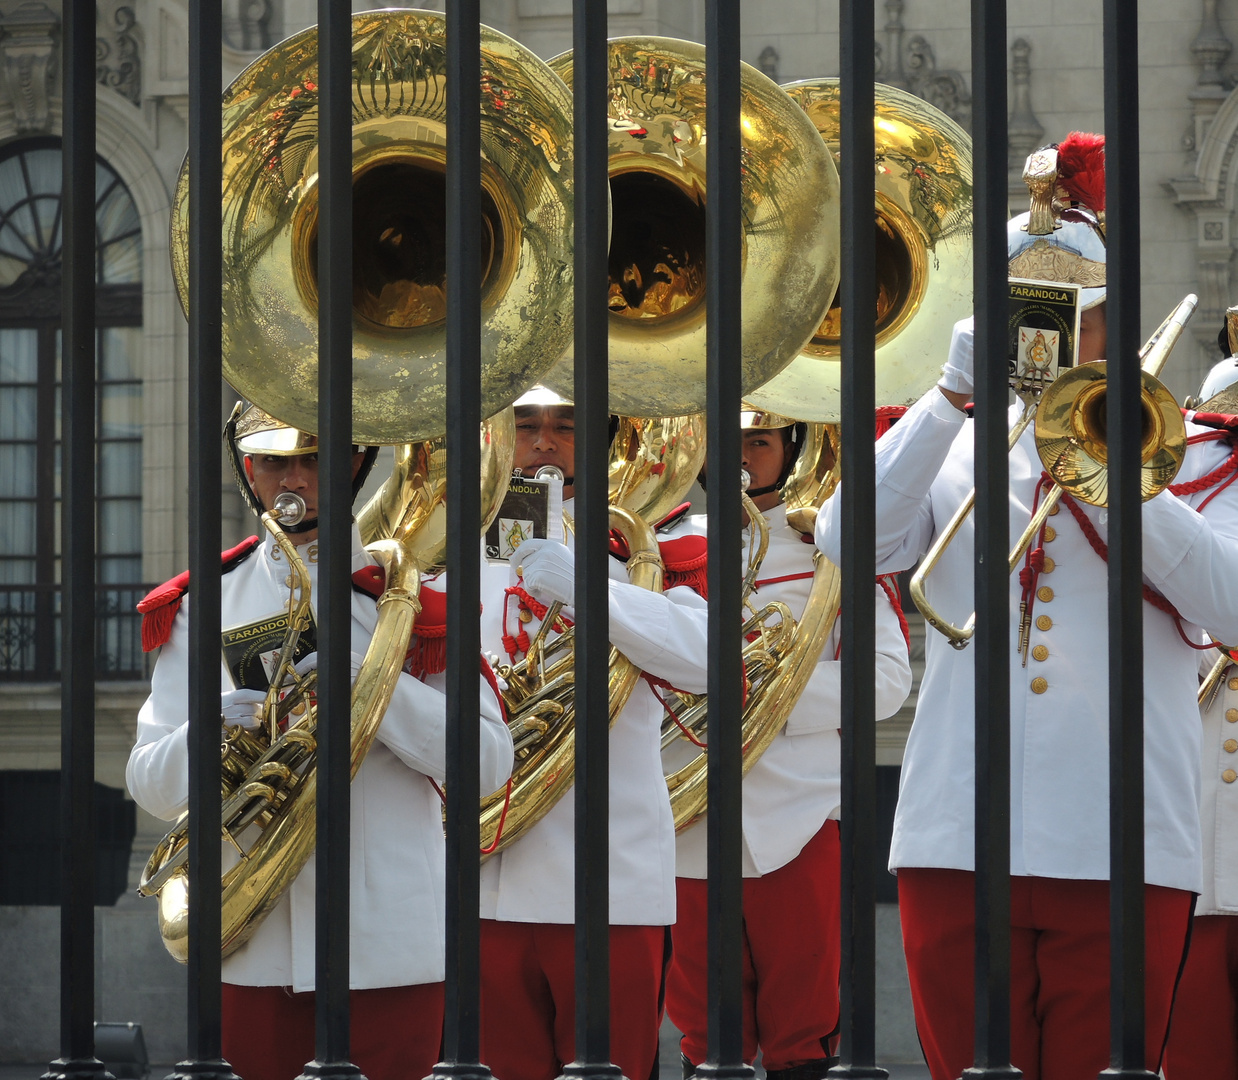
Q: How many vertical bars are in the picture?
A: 9